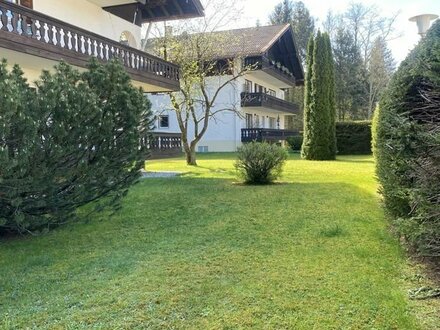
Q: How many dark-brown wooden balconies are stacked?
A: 3